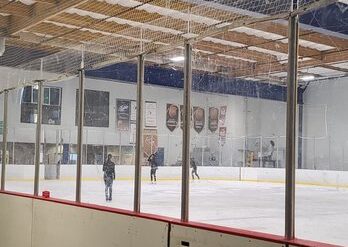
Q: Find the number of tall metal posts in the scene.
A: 6